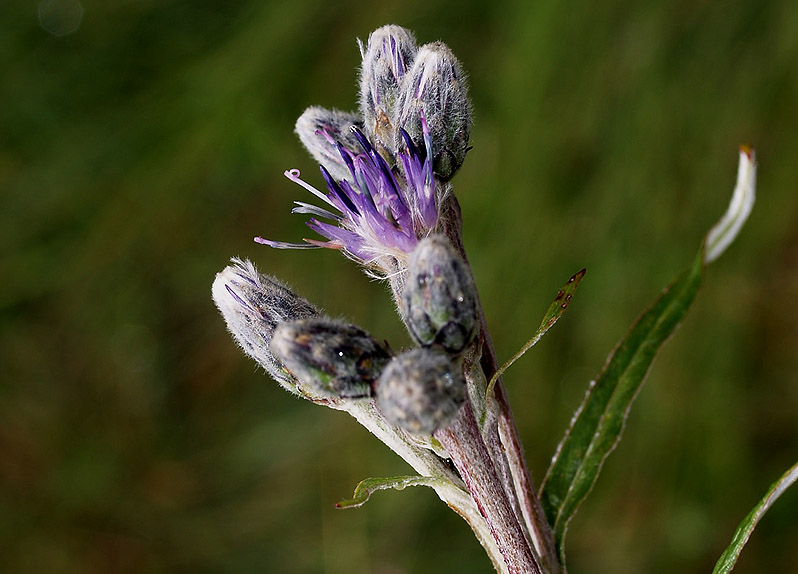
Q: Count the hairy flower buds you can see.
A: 7